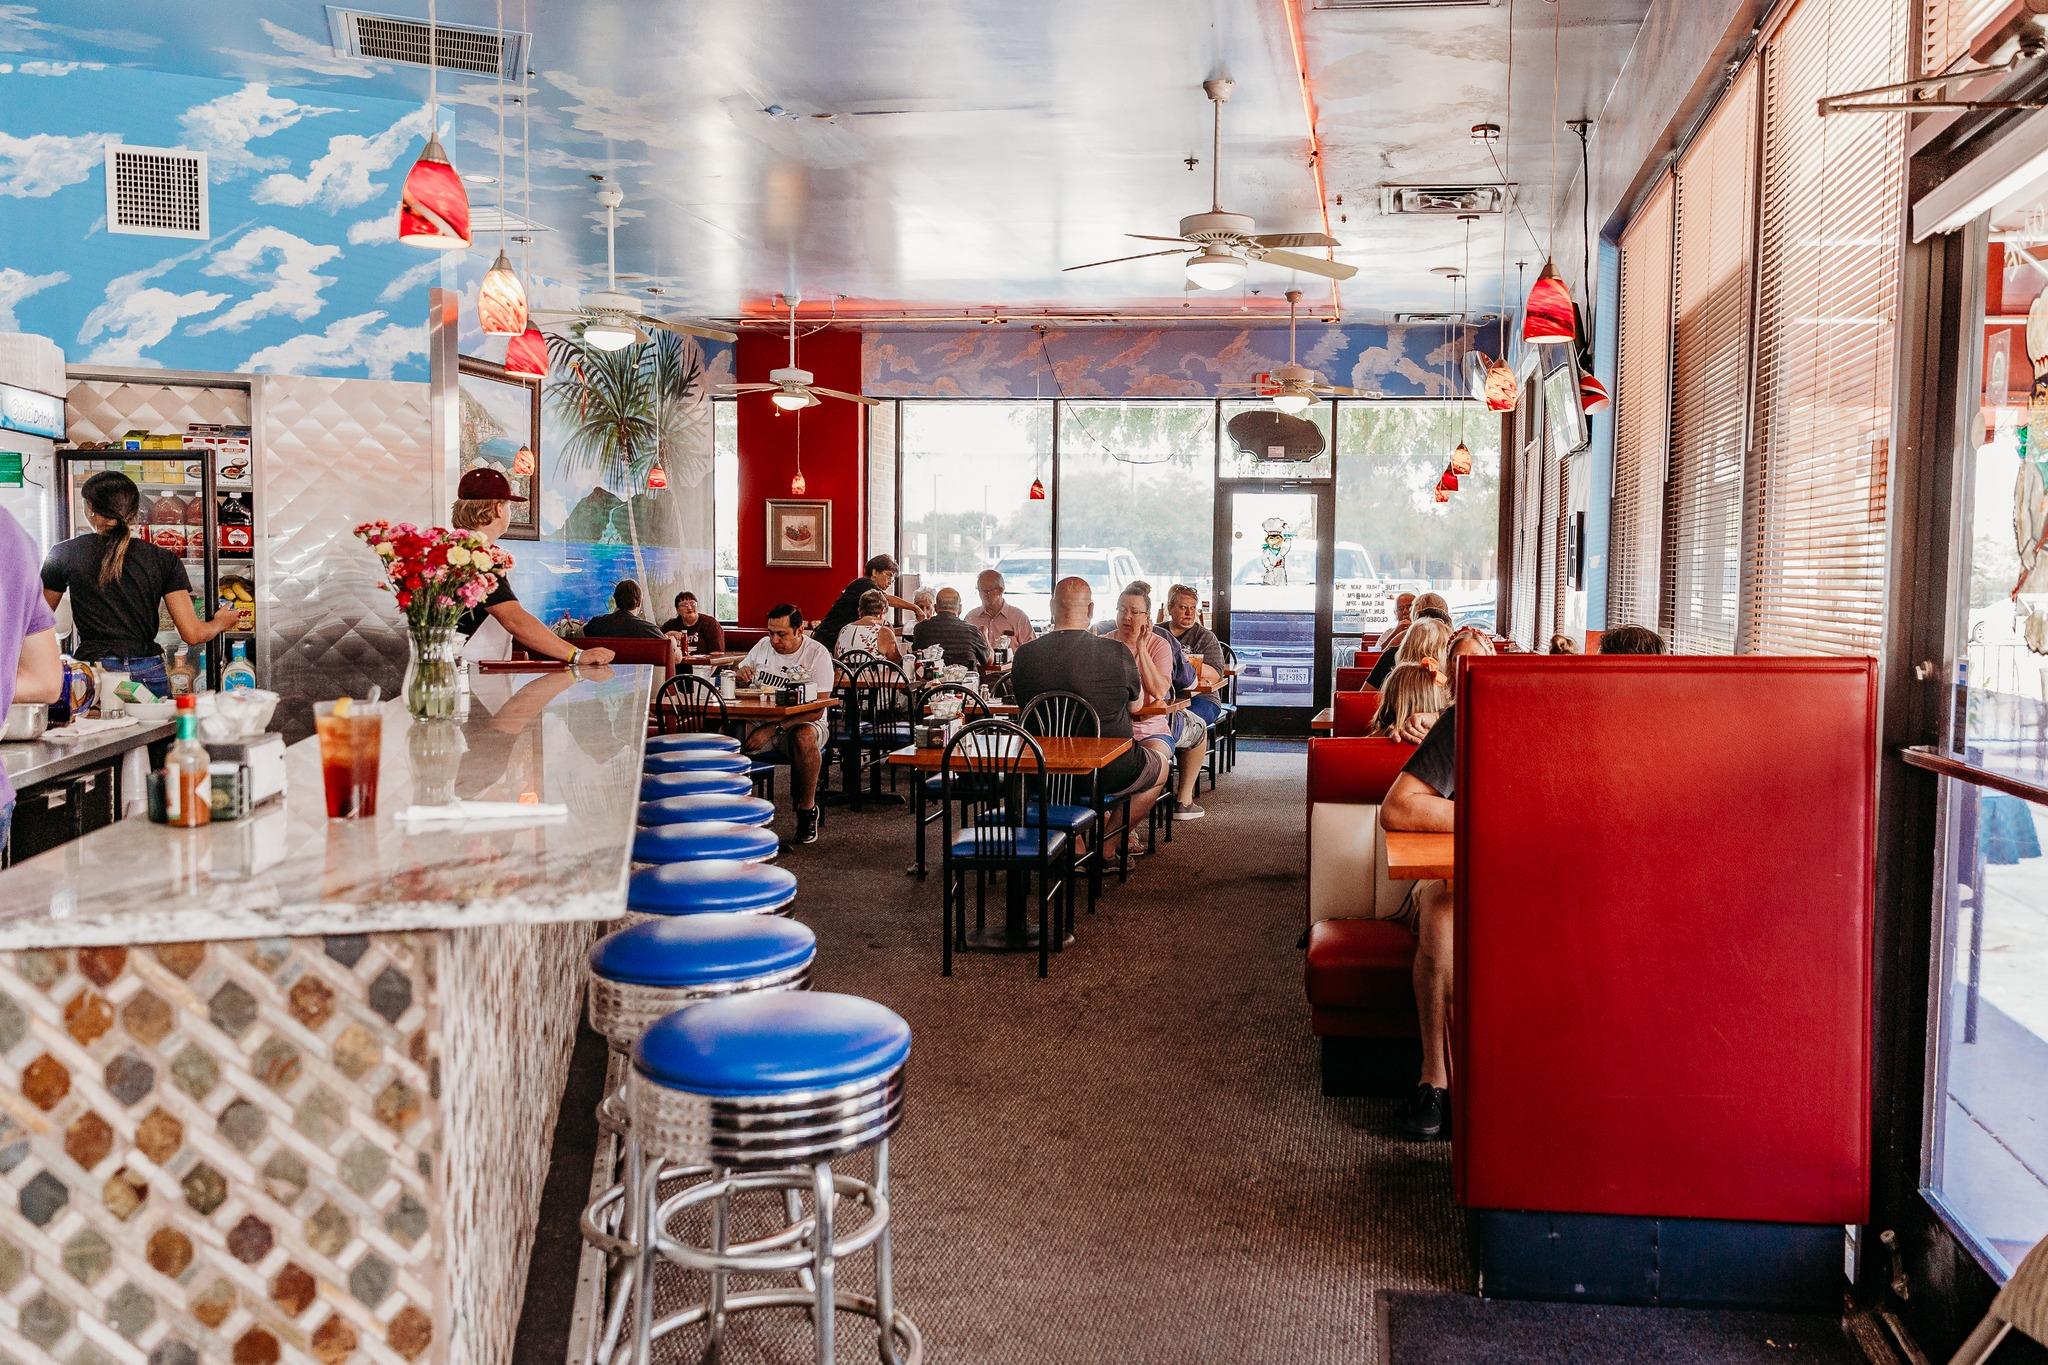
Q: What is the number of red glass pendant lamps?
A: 13